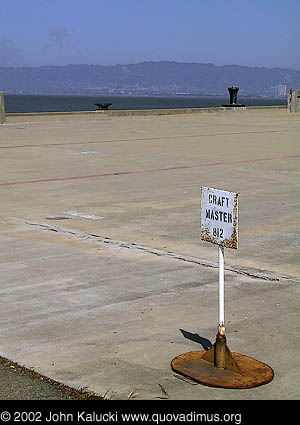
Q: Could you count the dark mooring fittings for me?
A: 2